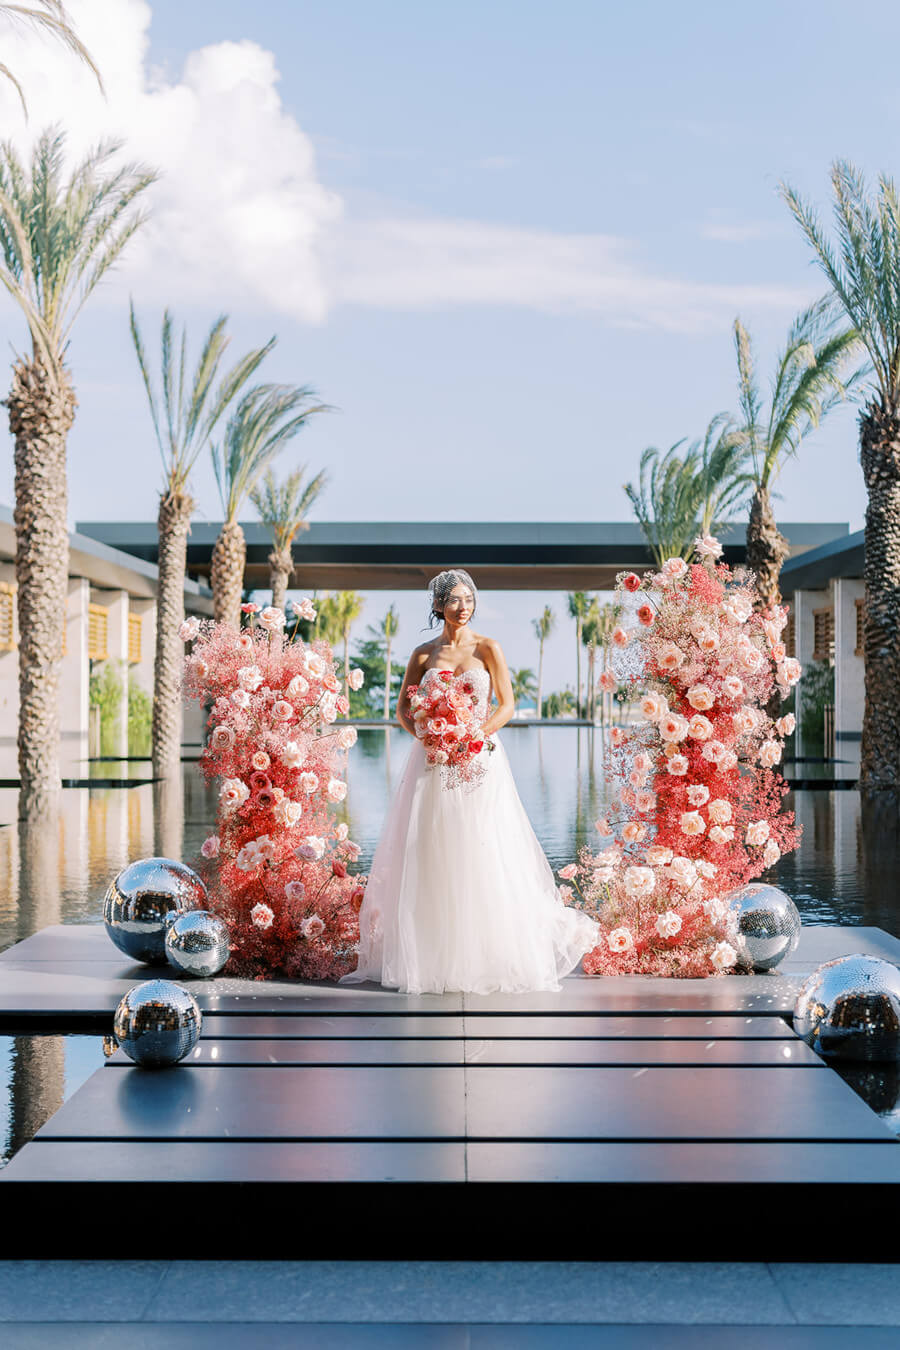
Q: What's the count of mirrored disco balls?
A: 5